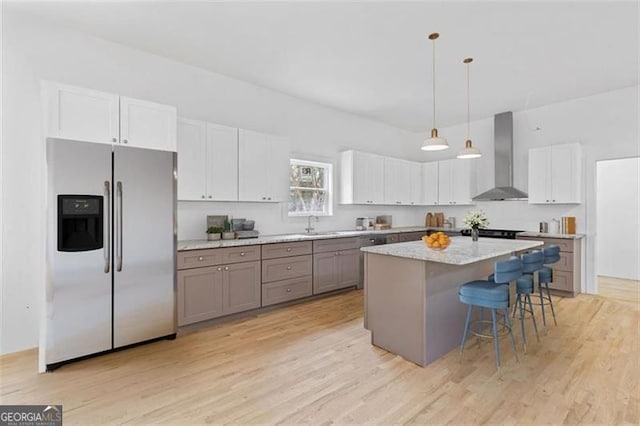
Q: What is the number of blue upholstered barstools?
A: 3